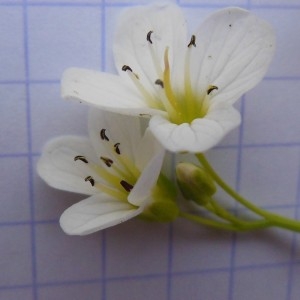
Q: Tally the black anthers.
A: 11